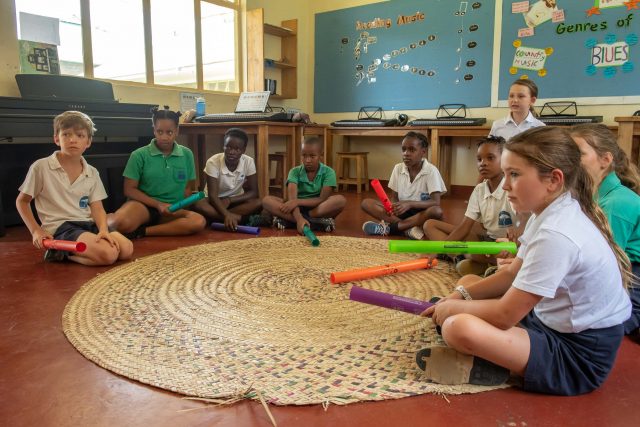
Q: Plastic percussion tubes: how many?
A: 8